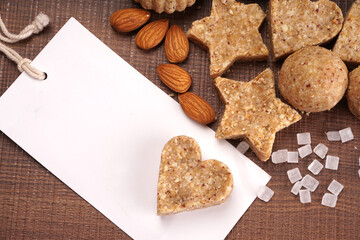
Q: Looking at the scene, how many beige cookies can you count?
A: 8